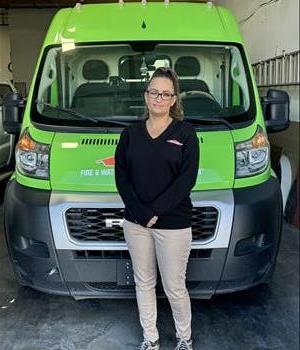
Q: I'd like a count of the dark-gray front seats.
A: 2